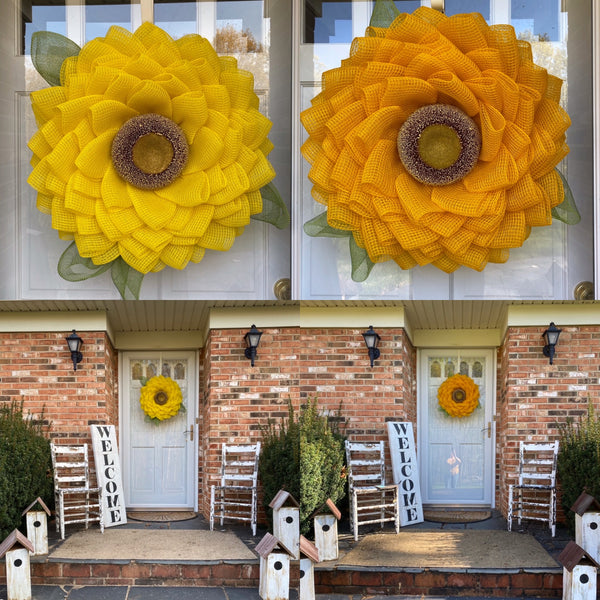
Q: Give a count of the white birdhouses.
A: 8